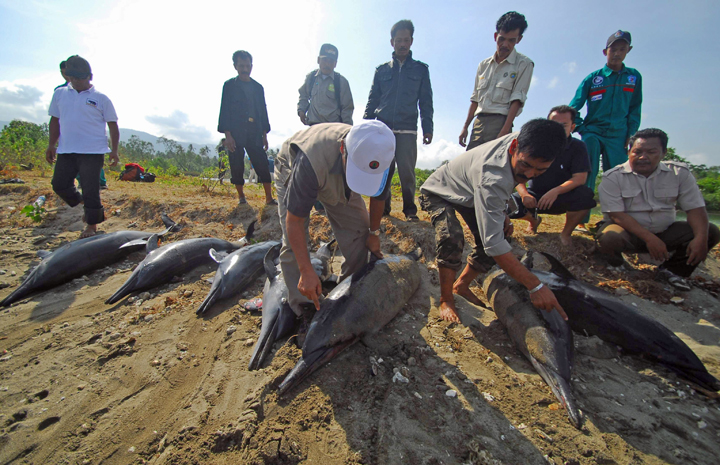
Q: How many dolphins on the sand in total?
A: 7